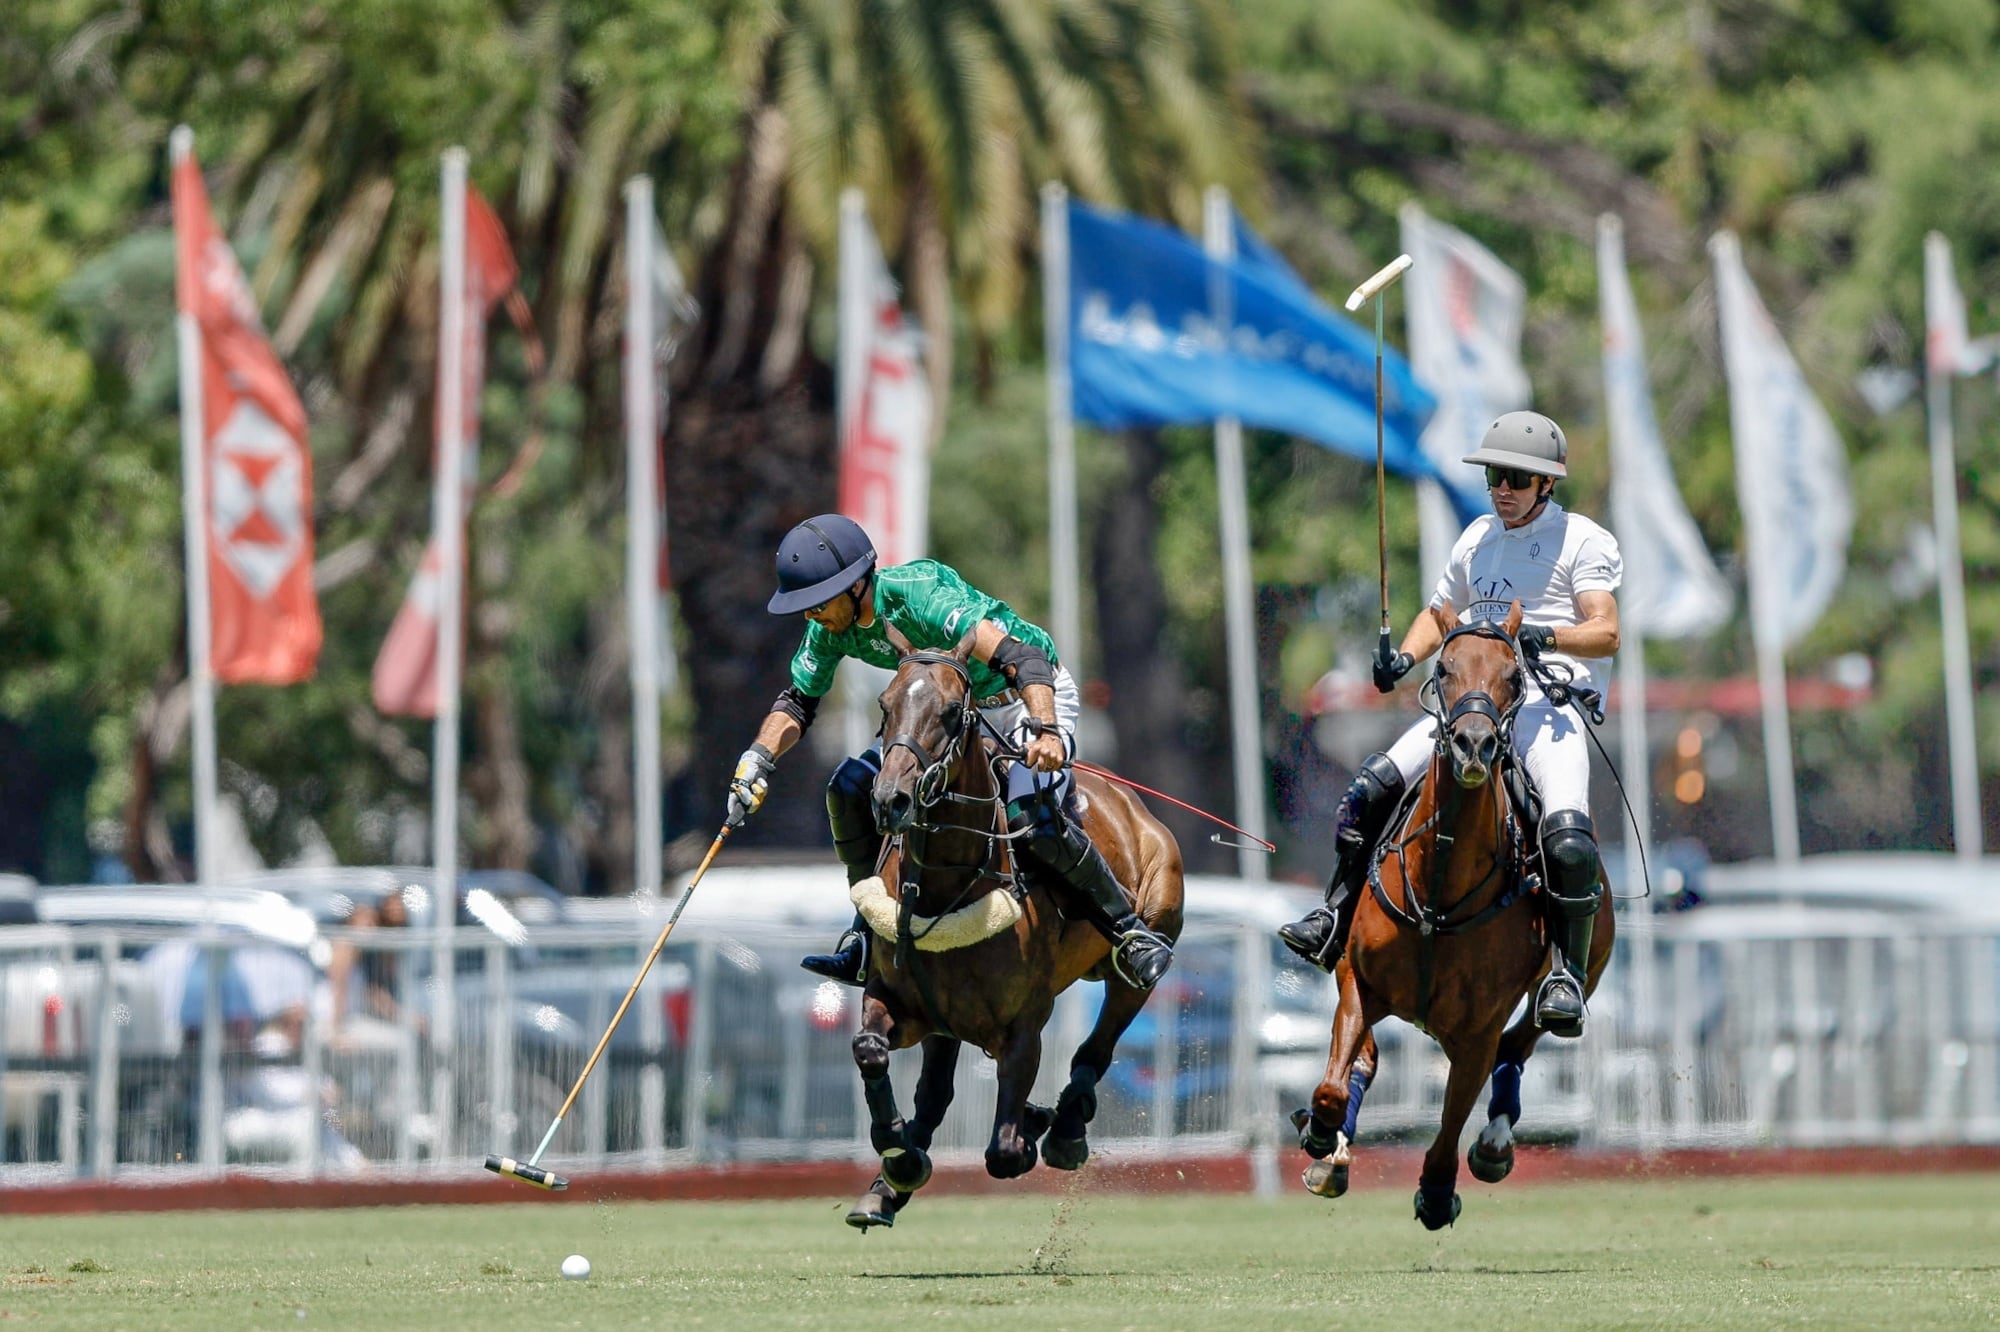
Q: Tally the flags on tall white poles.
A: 10